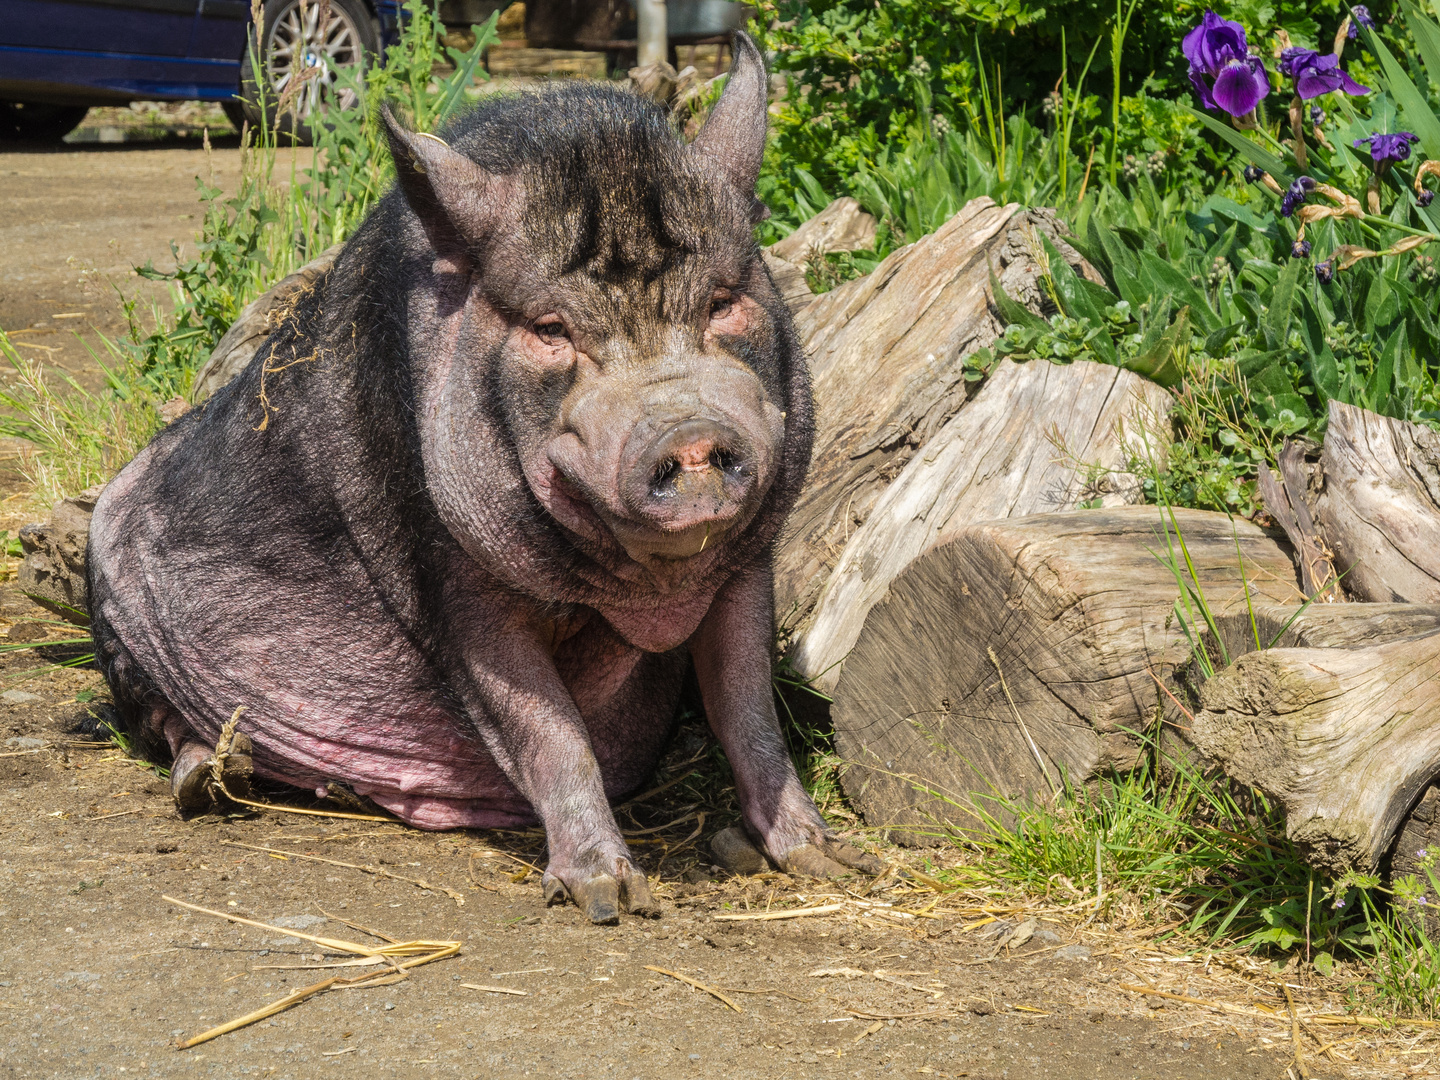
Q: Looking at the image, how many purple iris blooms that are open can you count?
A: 3